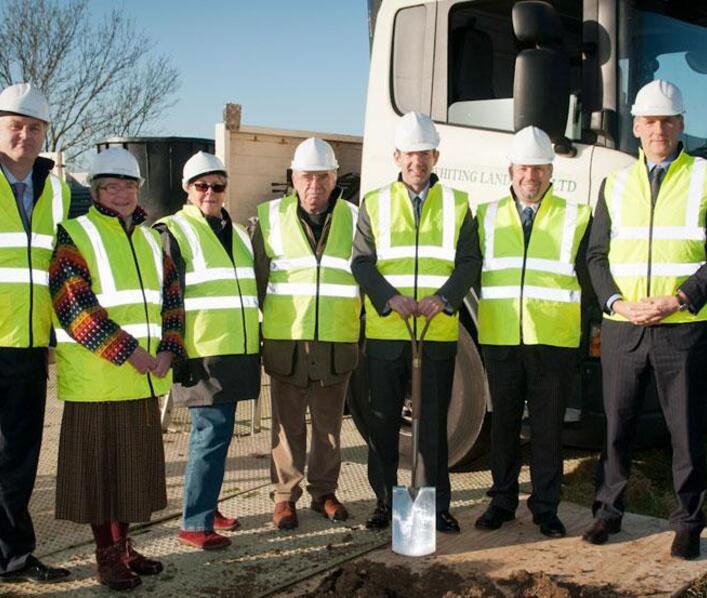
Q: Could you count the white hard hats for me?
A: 7